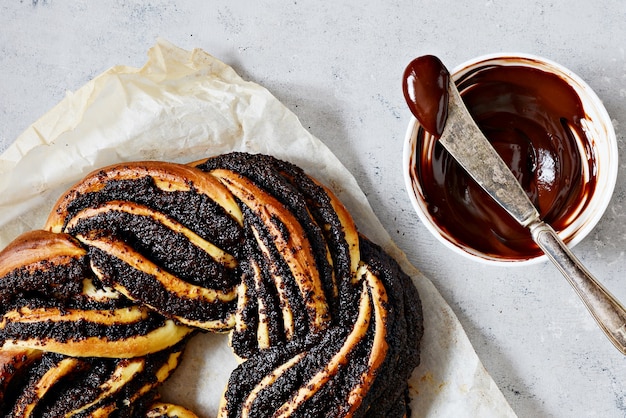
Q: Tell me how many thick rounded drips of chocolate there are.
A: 1